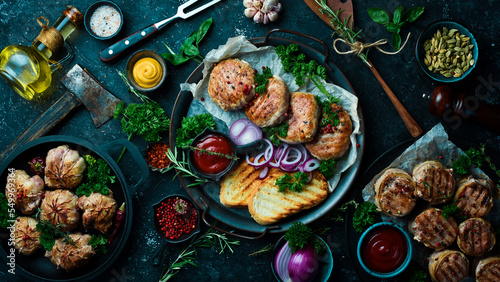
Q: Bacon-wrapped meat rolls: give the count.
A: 7